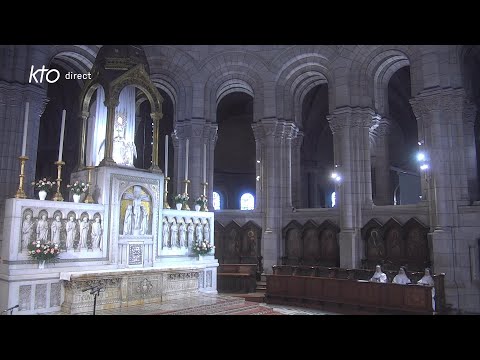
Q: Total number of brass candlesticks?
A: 6